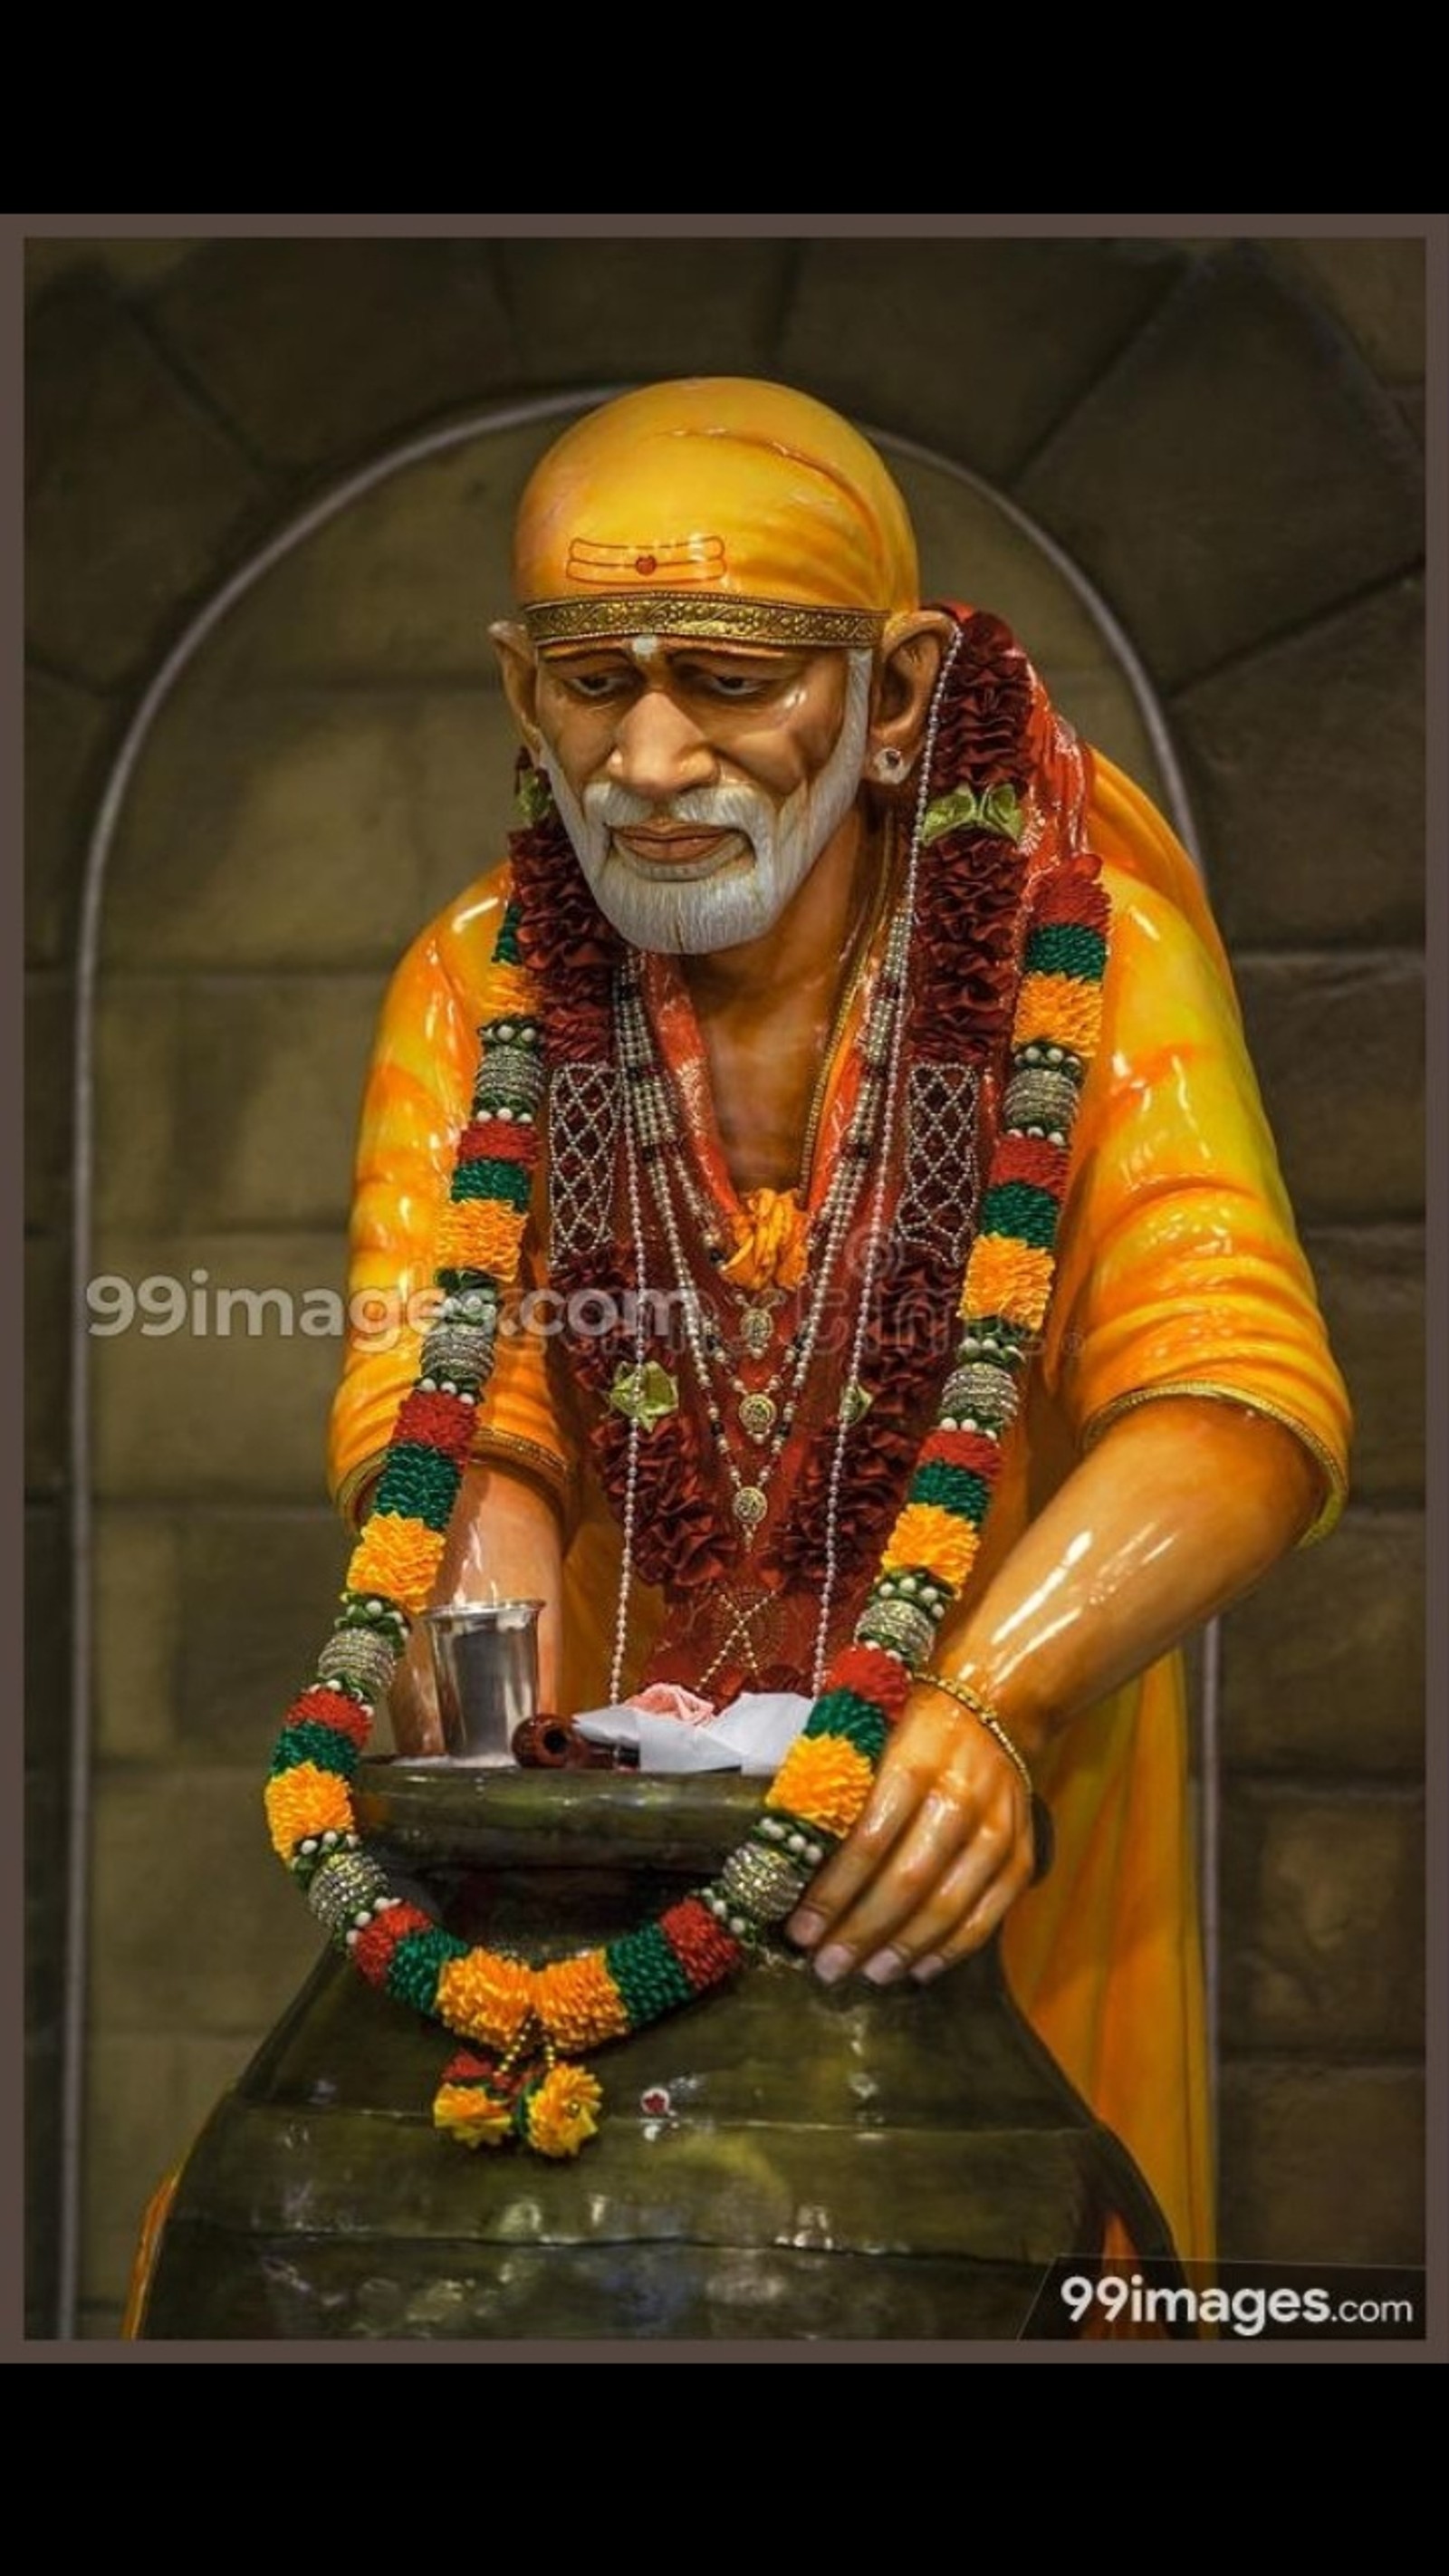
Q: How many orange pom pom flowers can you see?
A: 12